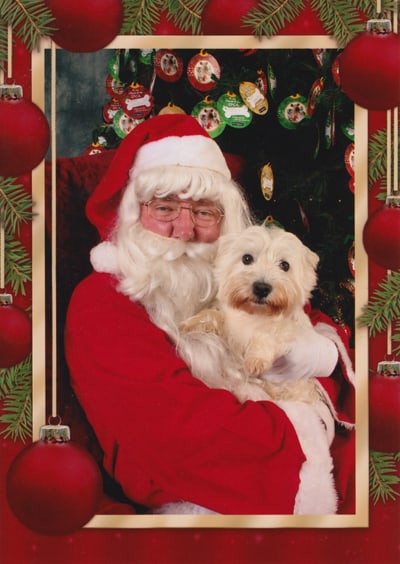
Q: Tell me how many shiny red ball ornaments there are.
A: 8